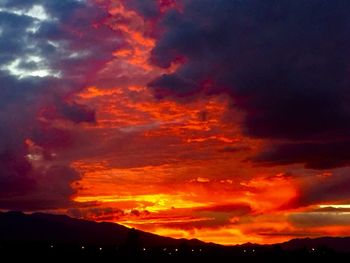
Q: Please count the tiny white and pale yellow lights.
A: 12